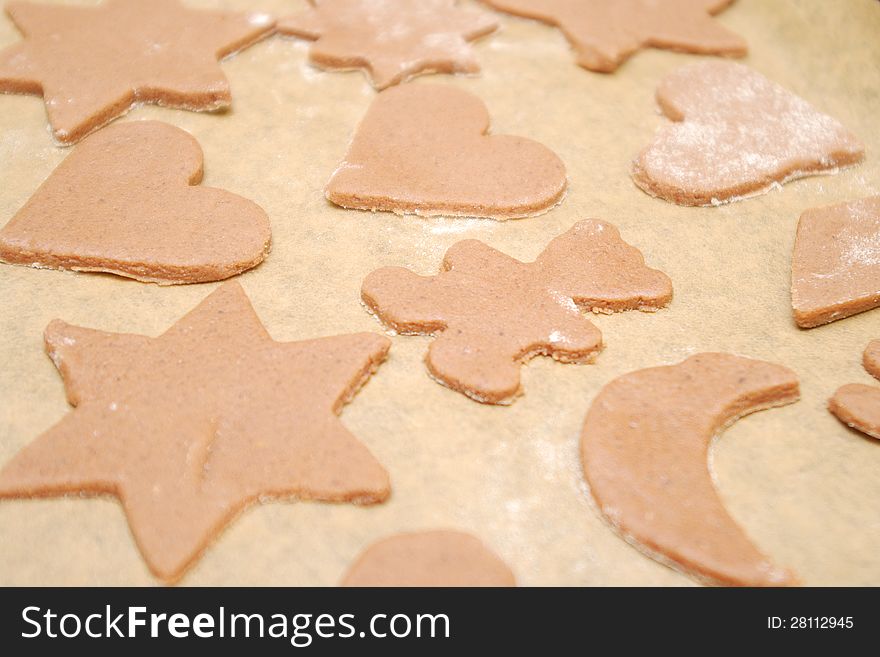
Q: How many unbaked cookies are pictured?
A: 12